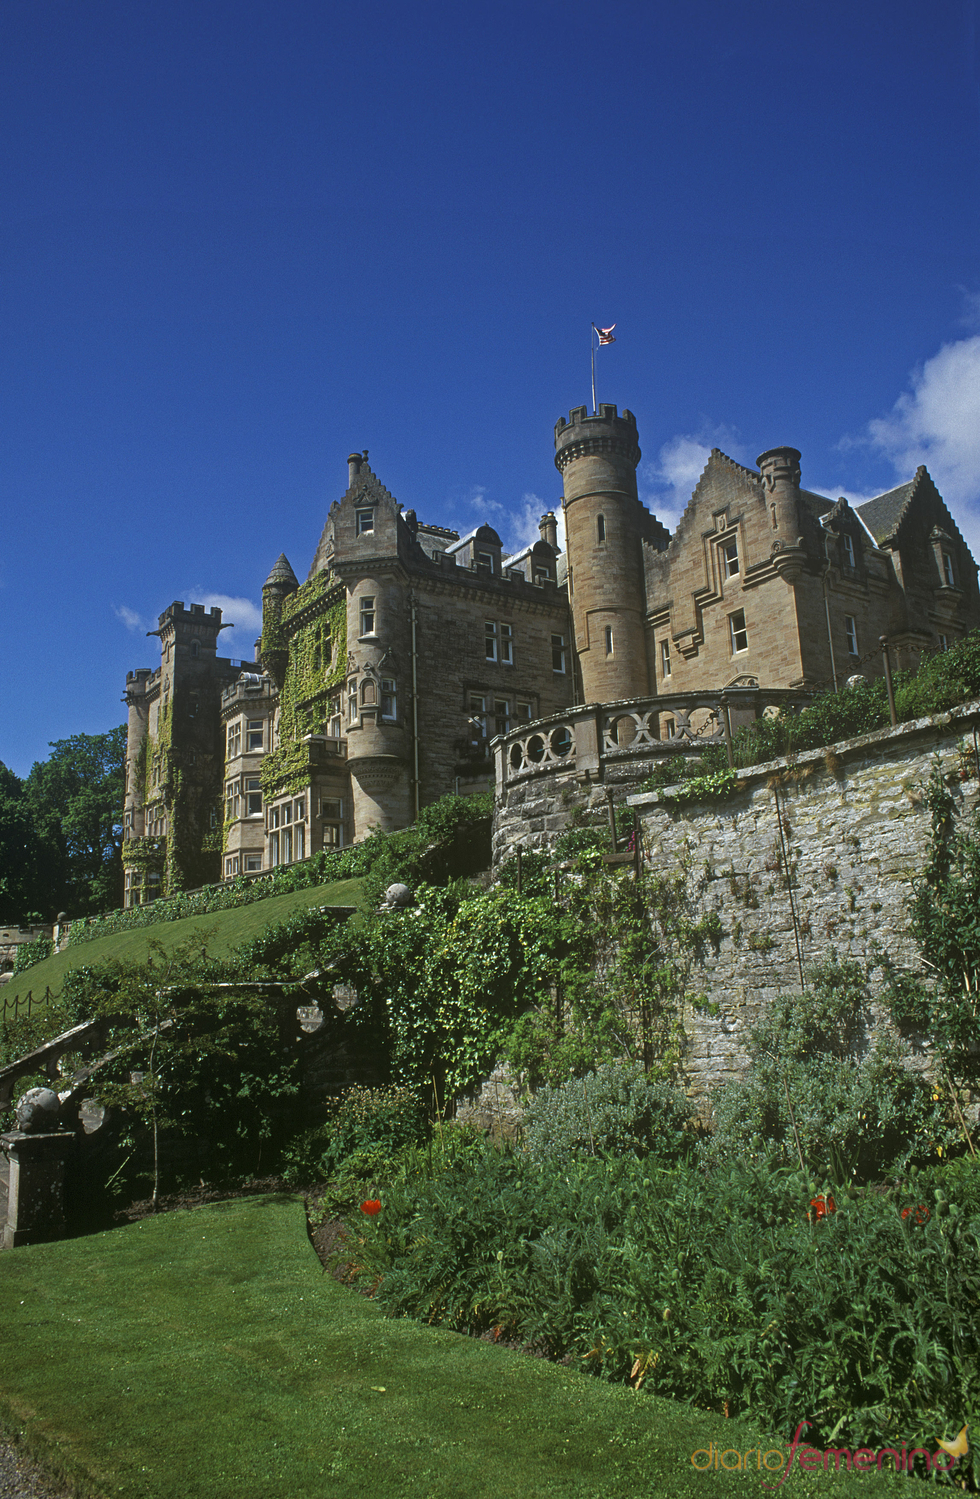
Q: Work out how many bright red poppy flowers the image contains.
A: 3